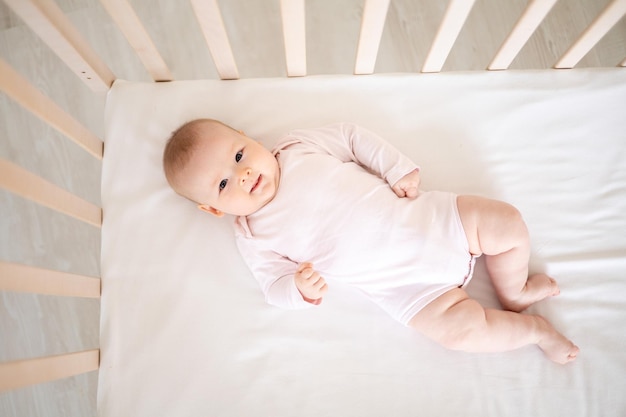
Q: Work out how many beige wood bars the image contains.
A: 12